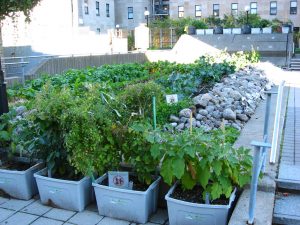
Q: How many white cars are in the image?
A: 0